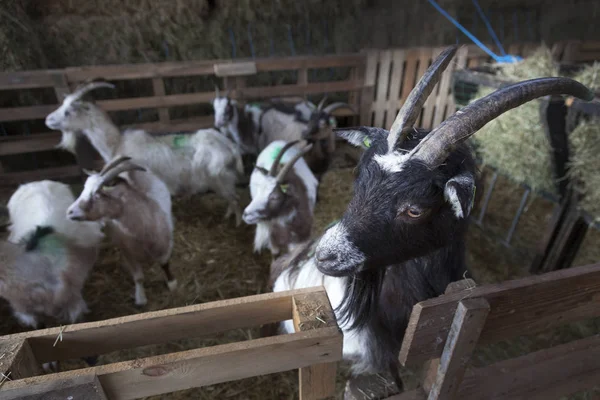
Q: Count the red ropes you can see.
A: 0